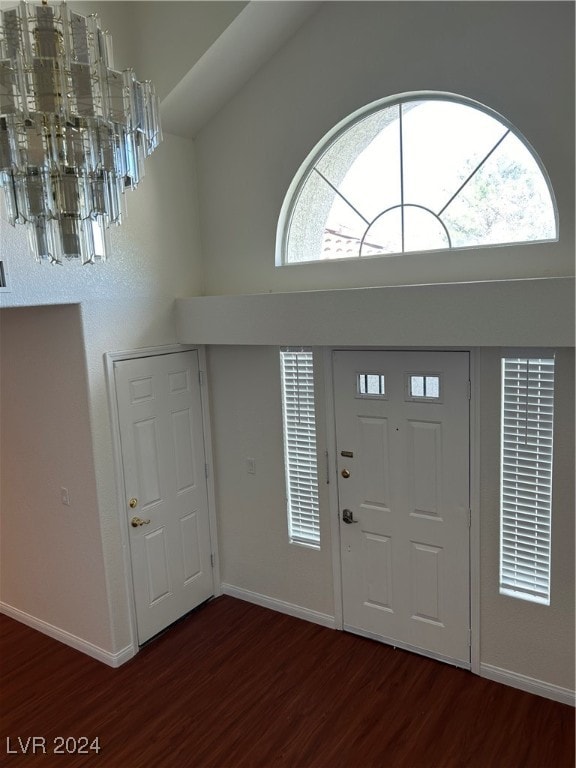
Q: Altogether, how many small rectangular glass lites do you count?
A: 2